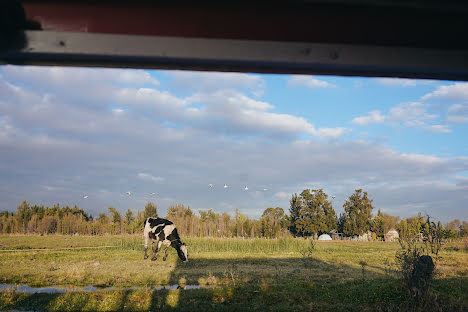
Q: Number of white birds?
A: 7